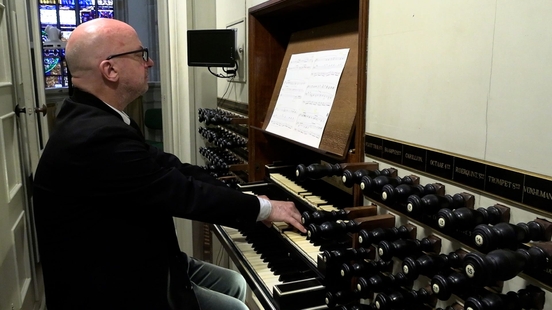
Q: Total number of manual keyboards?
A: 3